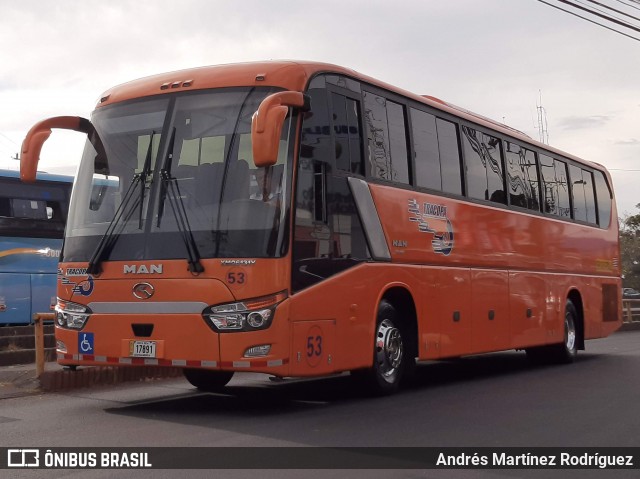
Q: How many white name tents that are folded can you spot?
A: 0